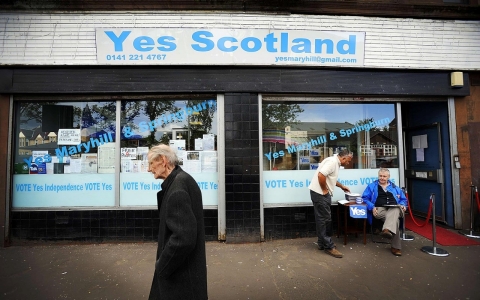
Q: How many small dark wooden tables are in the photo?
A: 1